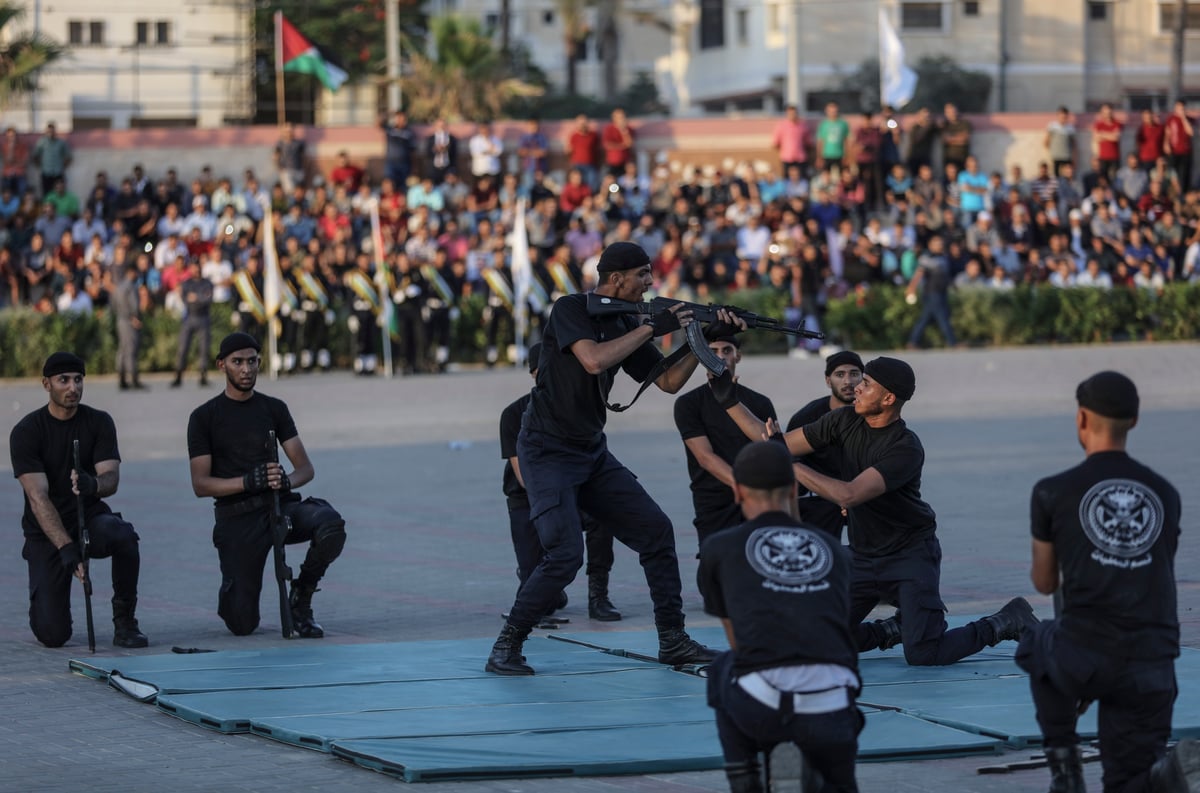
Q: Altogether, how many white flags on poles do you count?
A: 3